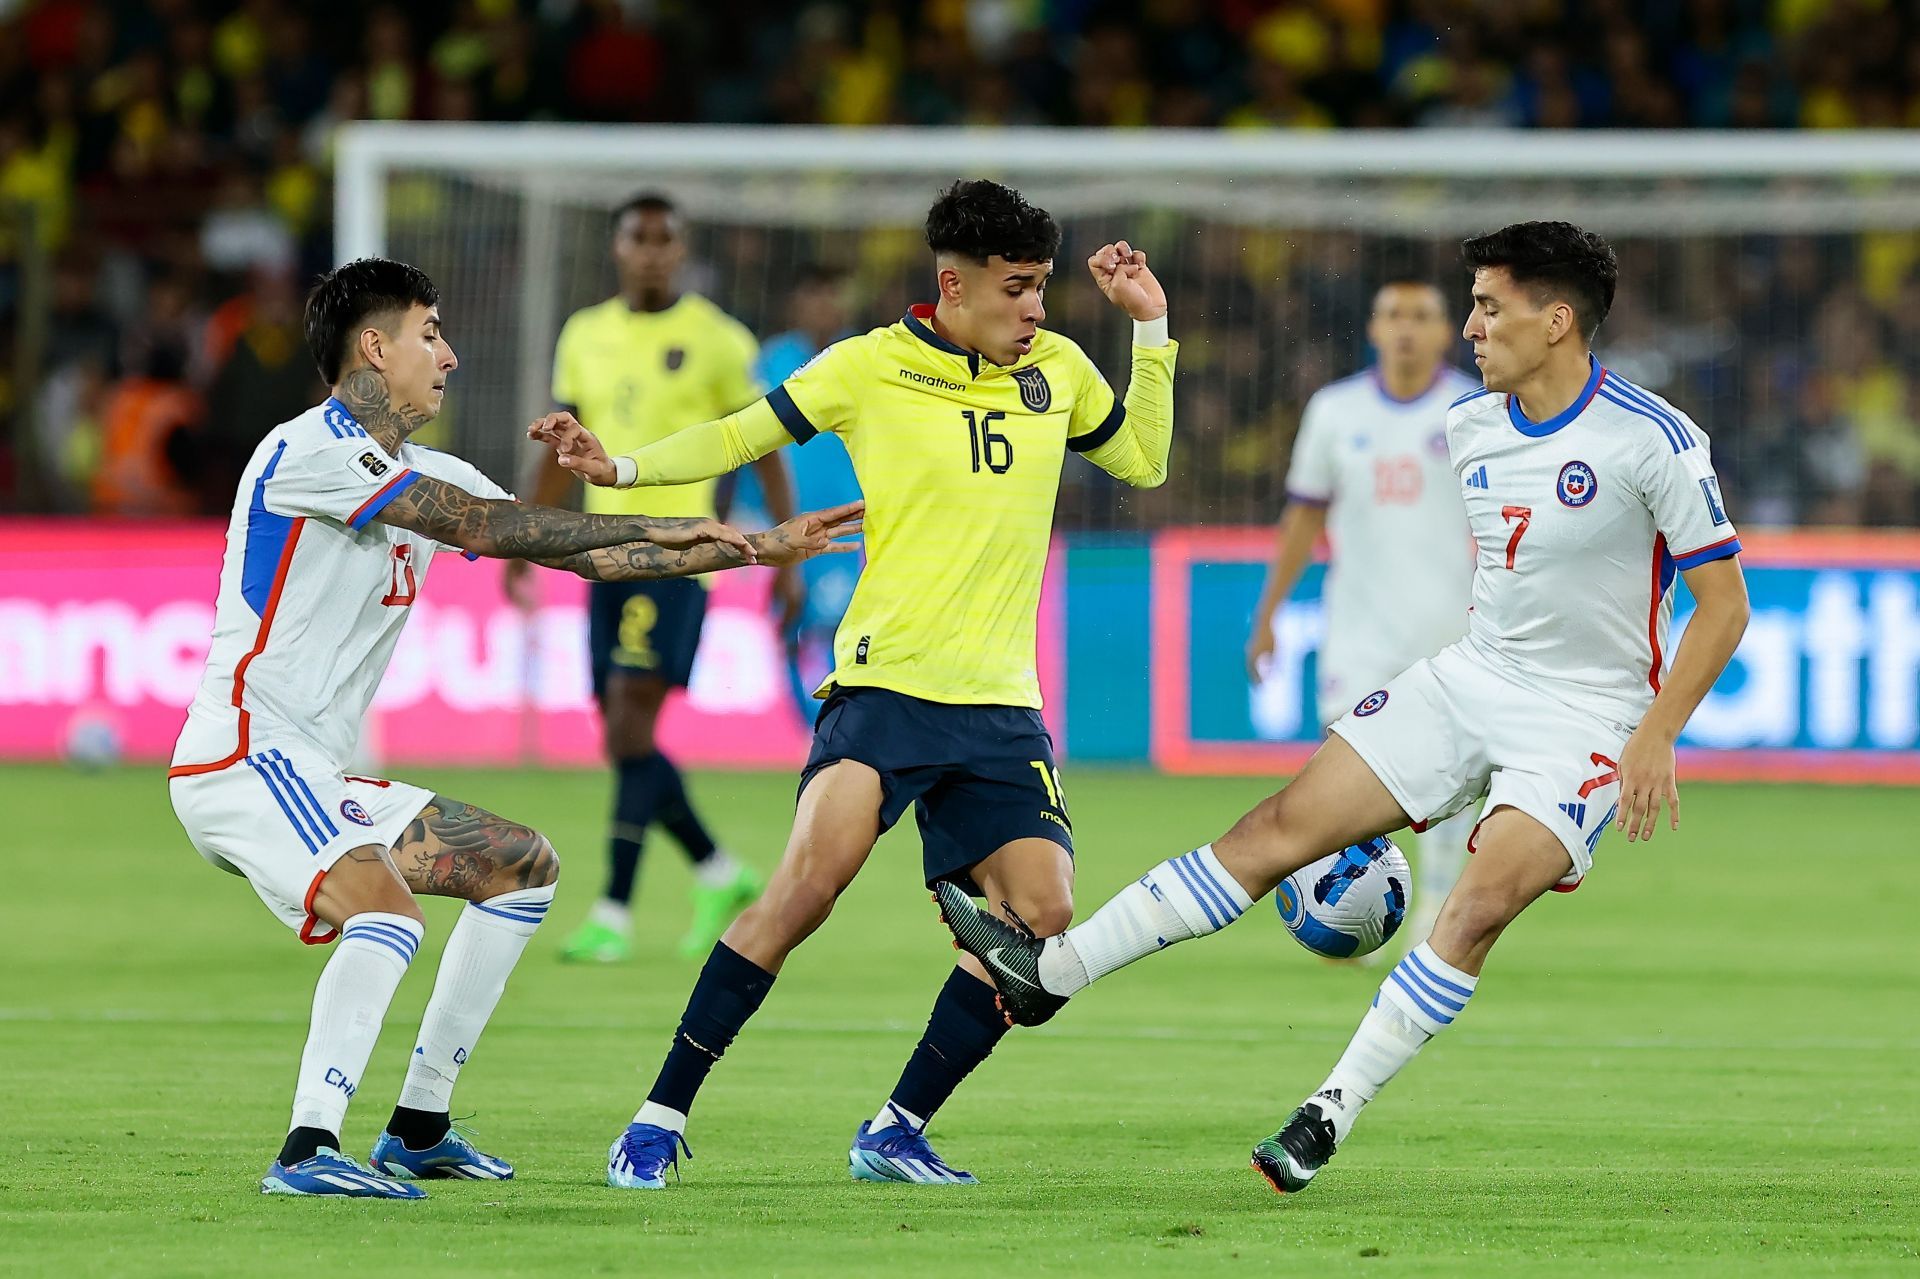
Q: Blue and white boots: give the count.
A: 4